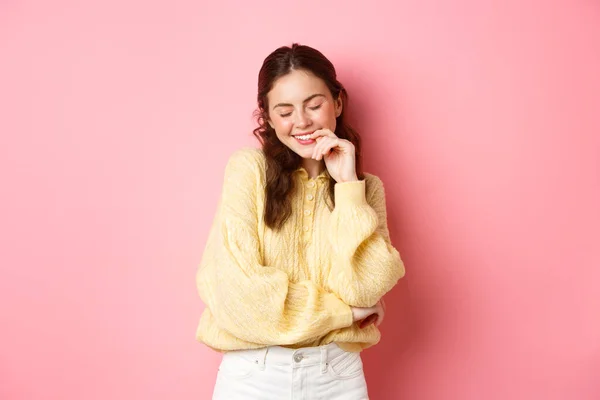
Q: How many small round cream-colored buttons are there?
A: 4